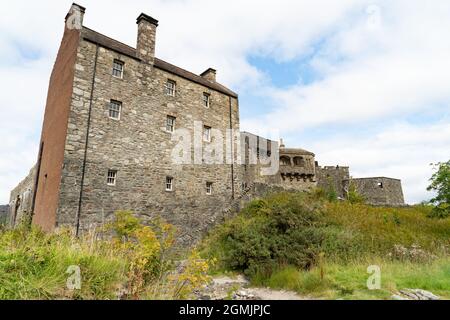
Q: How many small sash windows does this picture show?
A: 9